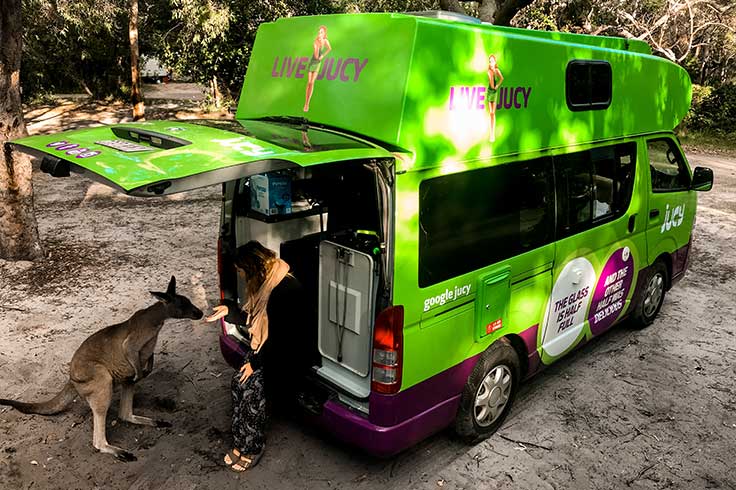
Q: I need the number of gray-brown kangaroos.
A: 1